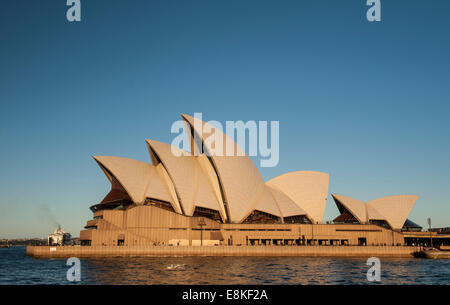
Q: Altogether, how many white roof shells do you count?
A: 6